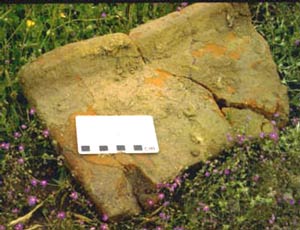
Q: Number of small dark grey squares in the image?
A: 4